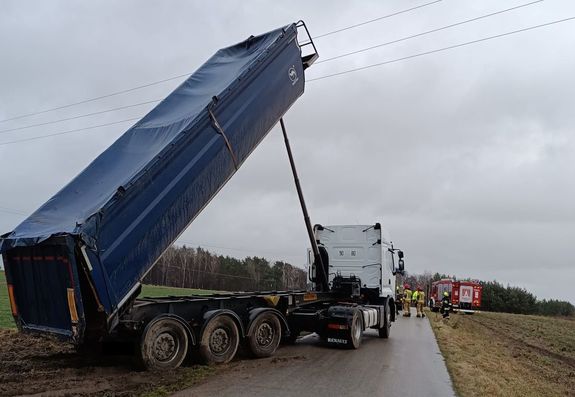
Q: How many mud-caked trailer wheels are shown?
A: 3